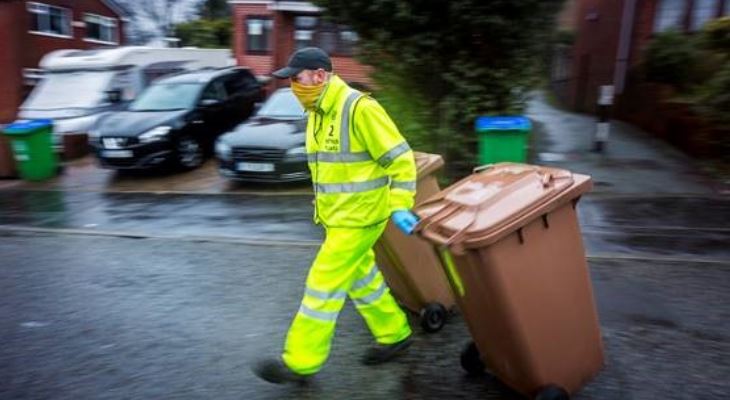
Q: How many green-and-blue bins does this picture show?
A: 2